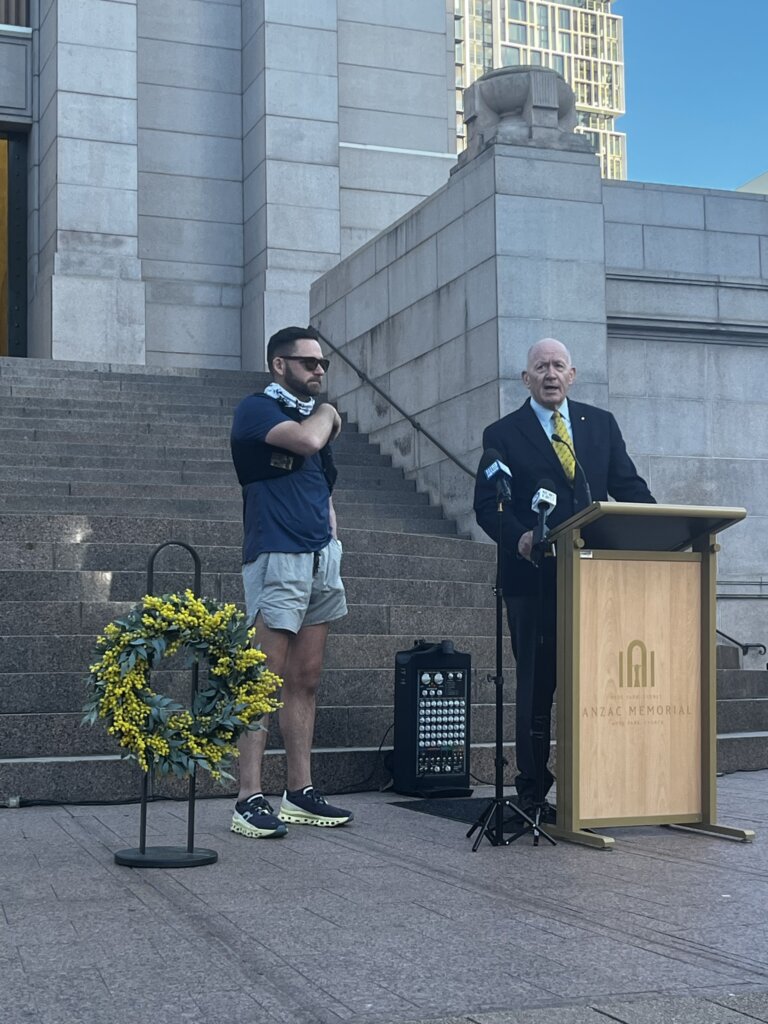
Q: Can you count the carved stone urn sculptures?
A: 1